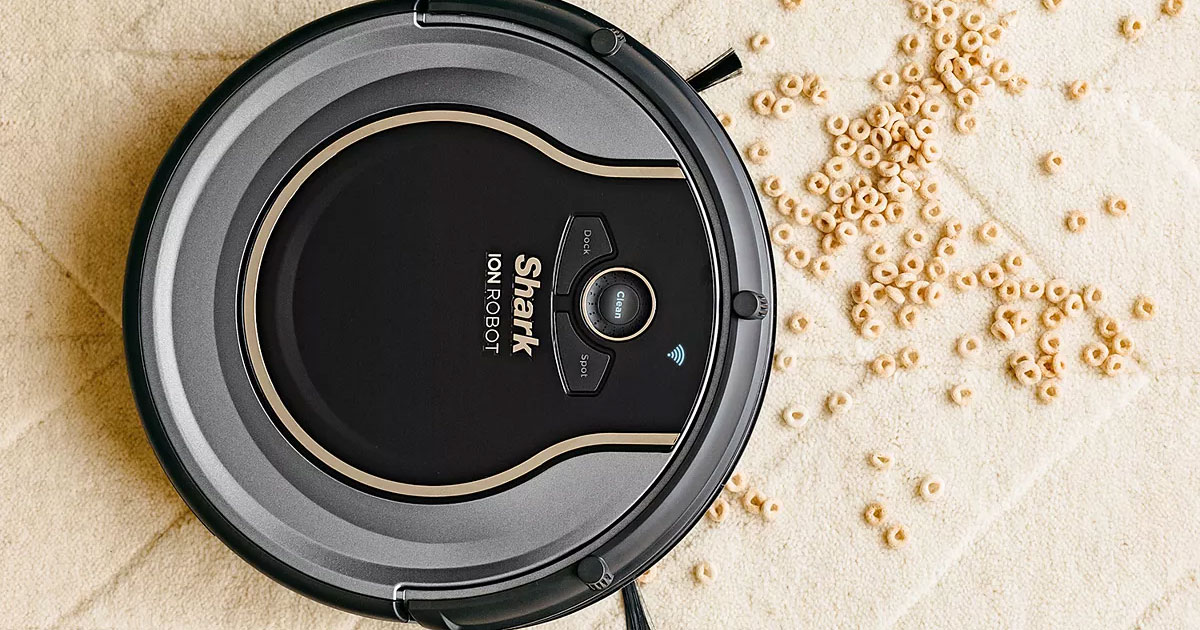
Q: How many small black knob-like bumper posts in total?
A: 3